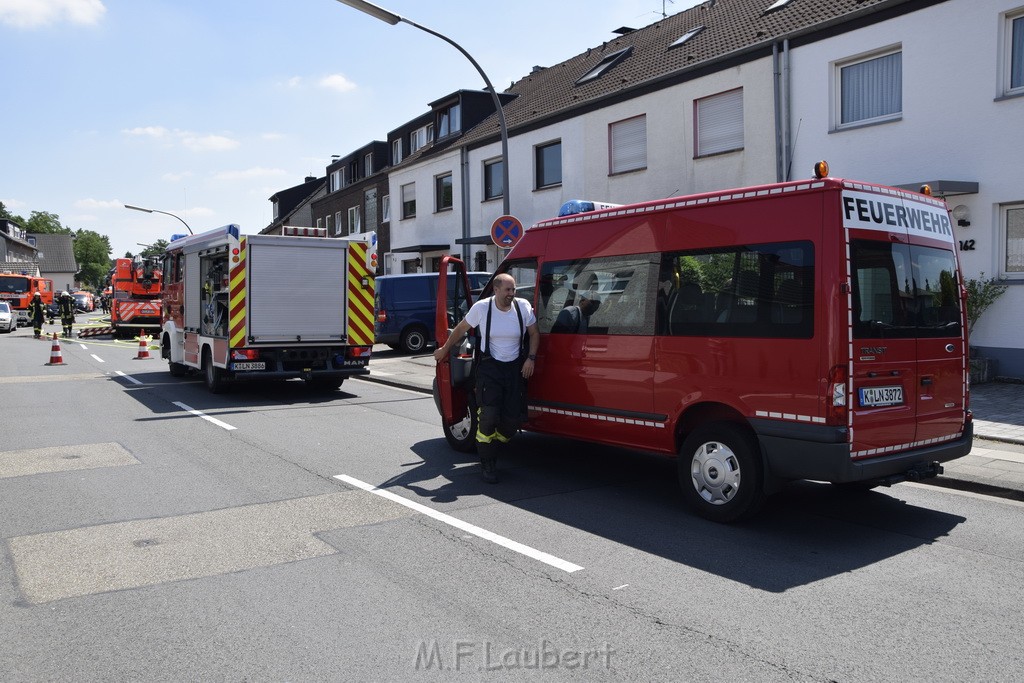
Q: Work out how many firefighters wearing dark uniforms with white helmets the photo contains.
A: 2